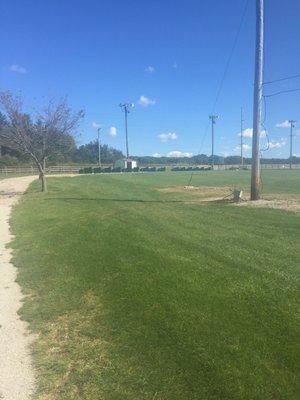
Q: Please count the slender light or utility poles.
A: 6